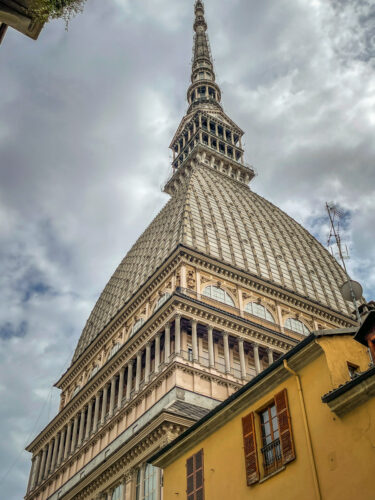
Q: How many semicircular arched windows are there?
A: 8